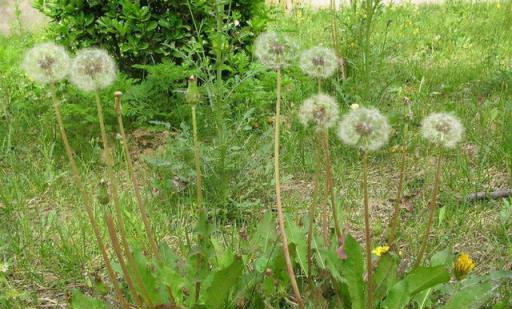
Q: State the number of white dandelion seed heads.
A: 7